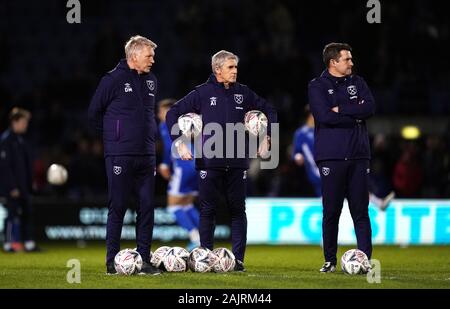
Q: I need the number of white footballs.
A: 9